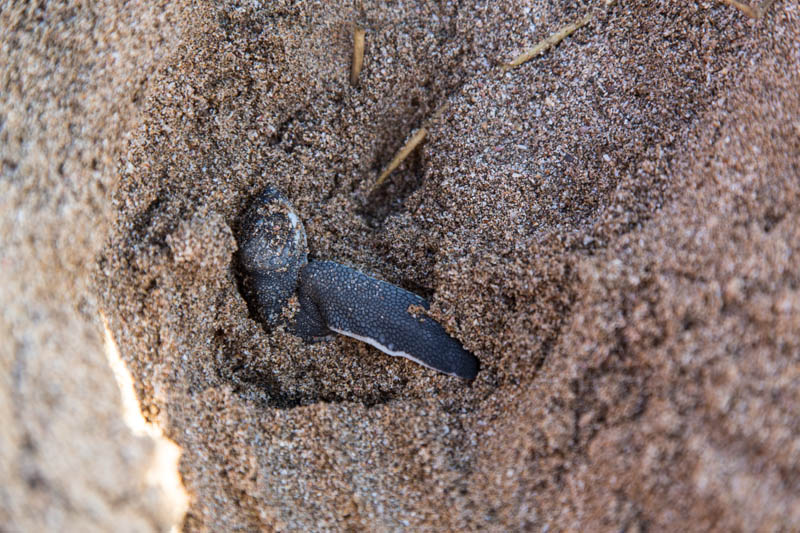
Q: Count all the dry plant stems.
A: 4